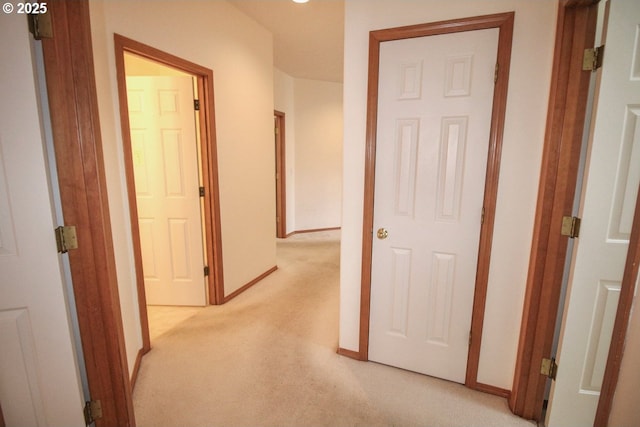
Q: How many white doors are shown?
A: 4